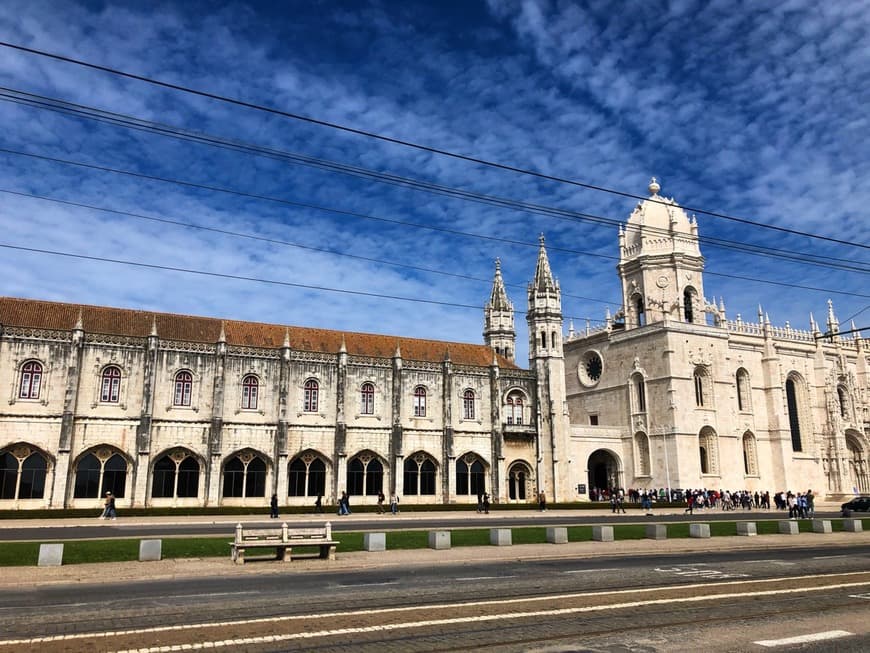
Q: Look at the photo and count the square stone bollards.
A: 13